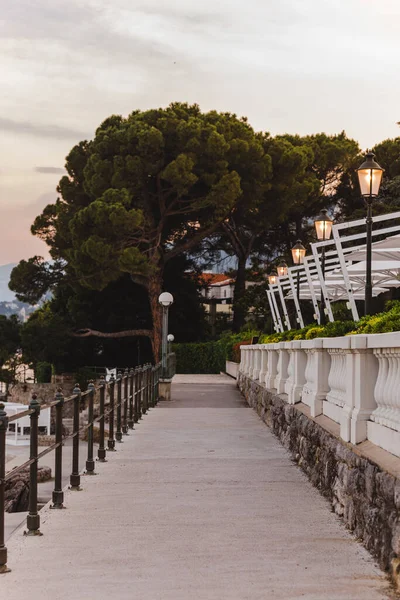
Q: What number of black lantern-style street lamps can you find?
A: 5